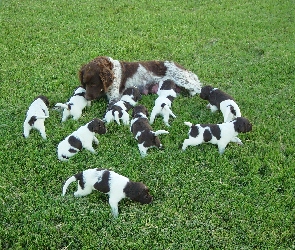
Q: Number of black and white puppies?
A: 9